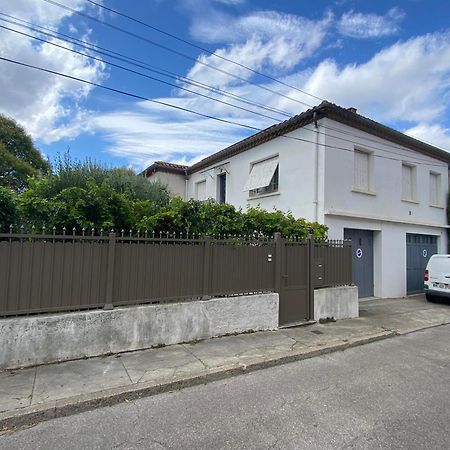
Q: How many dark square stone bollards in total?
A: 0